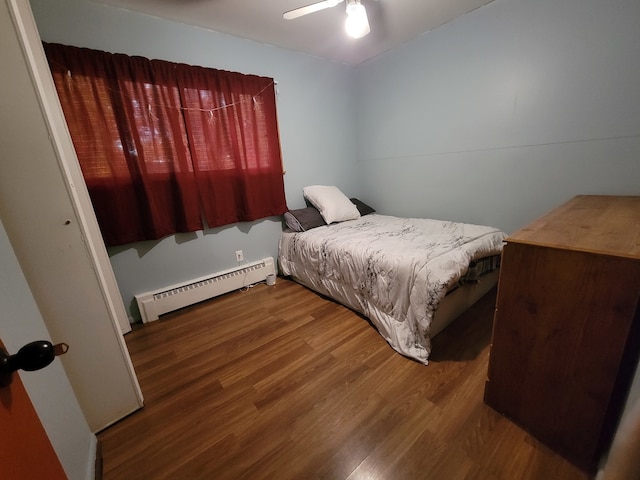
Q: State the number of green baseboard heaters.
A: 0